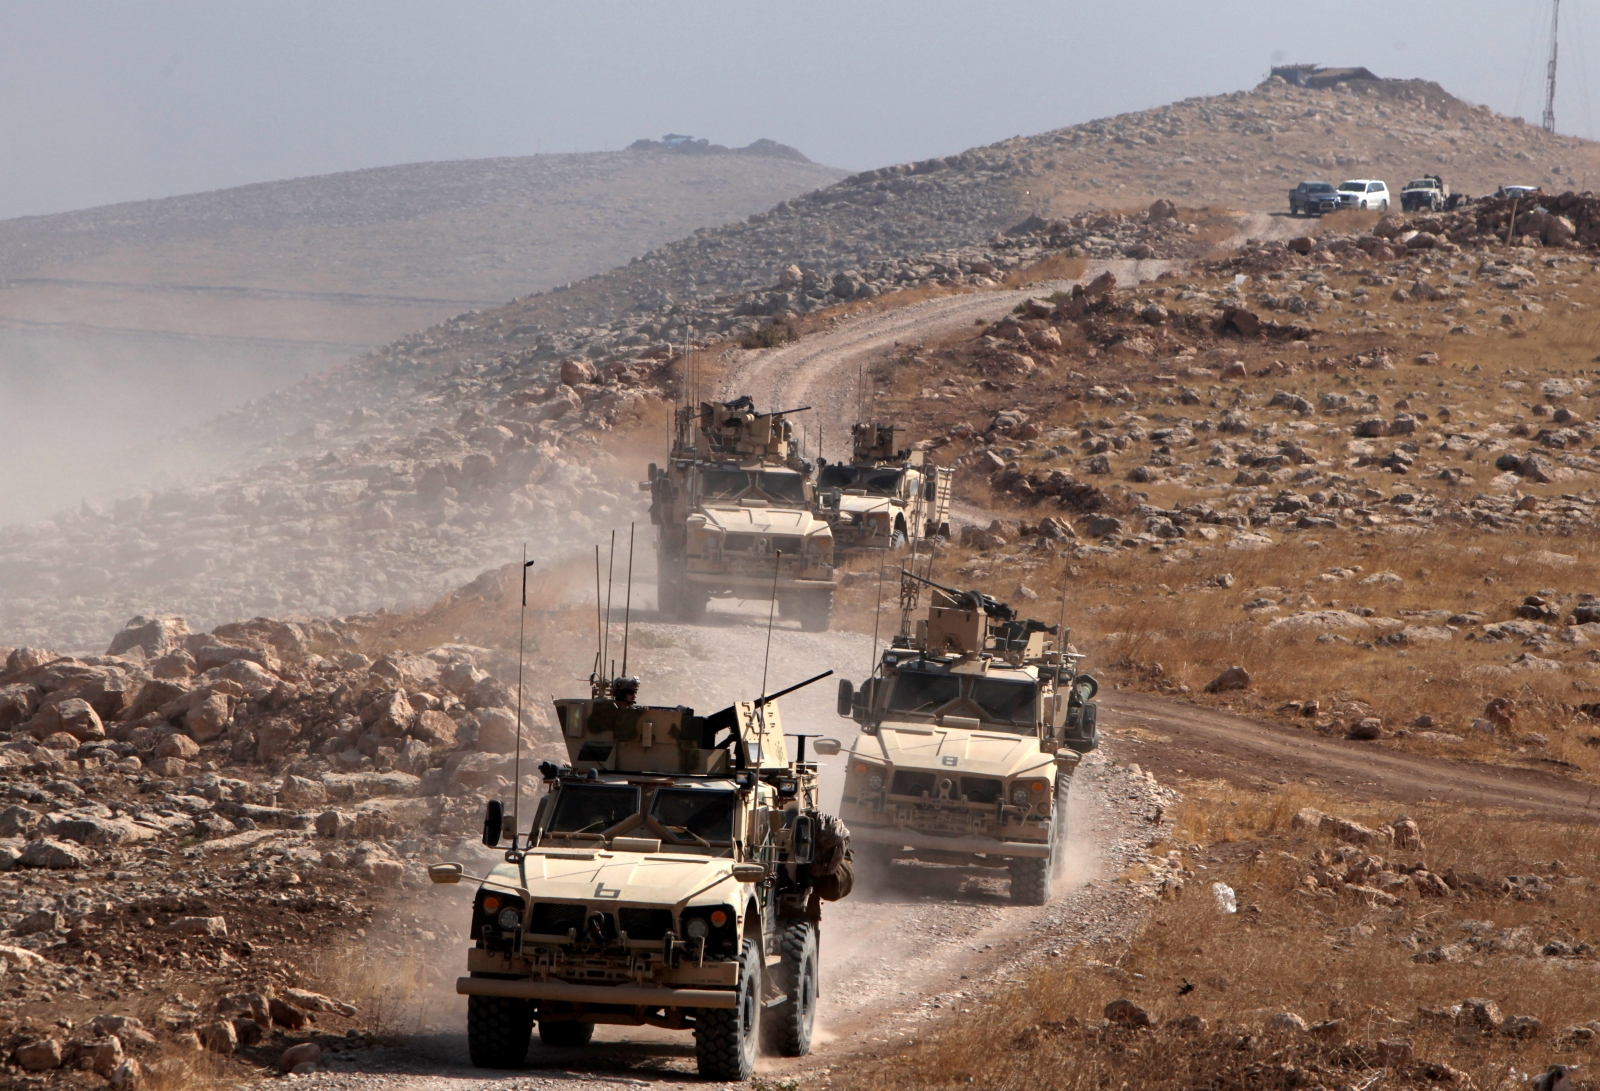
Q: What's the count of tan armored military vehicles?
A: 4